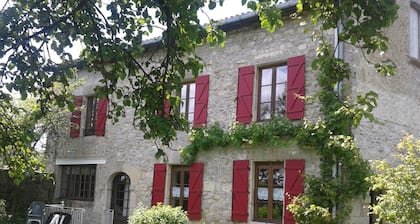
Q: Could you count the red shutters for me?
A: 10